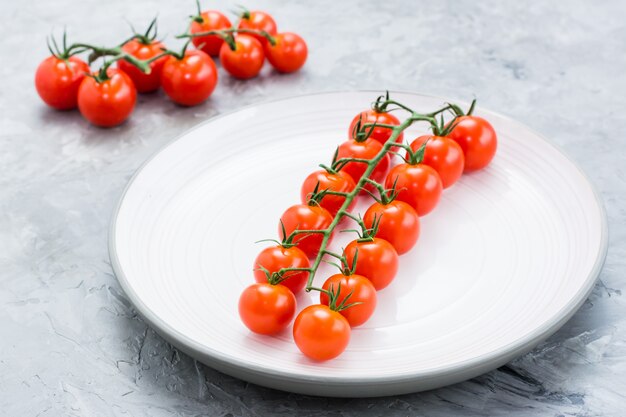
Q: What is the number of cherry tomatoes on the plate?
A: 13